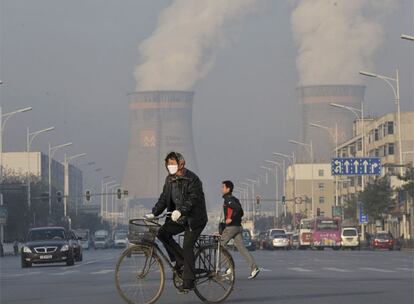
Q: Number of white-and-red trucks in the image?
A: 1